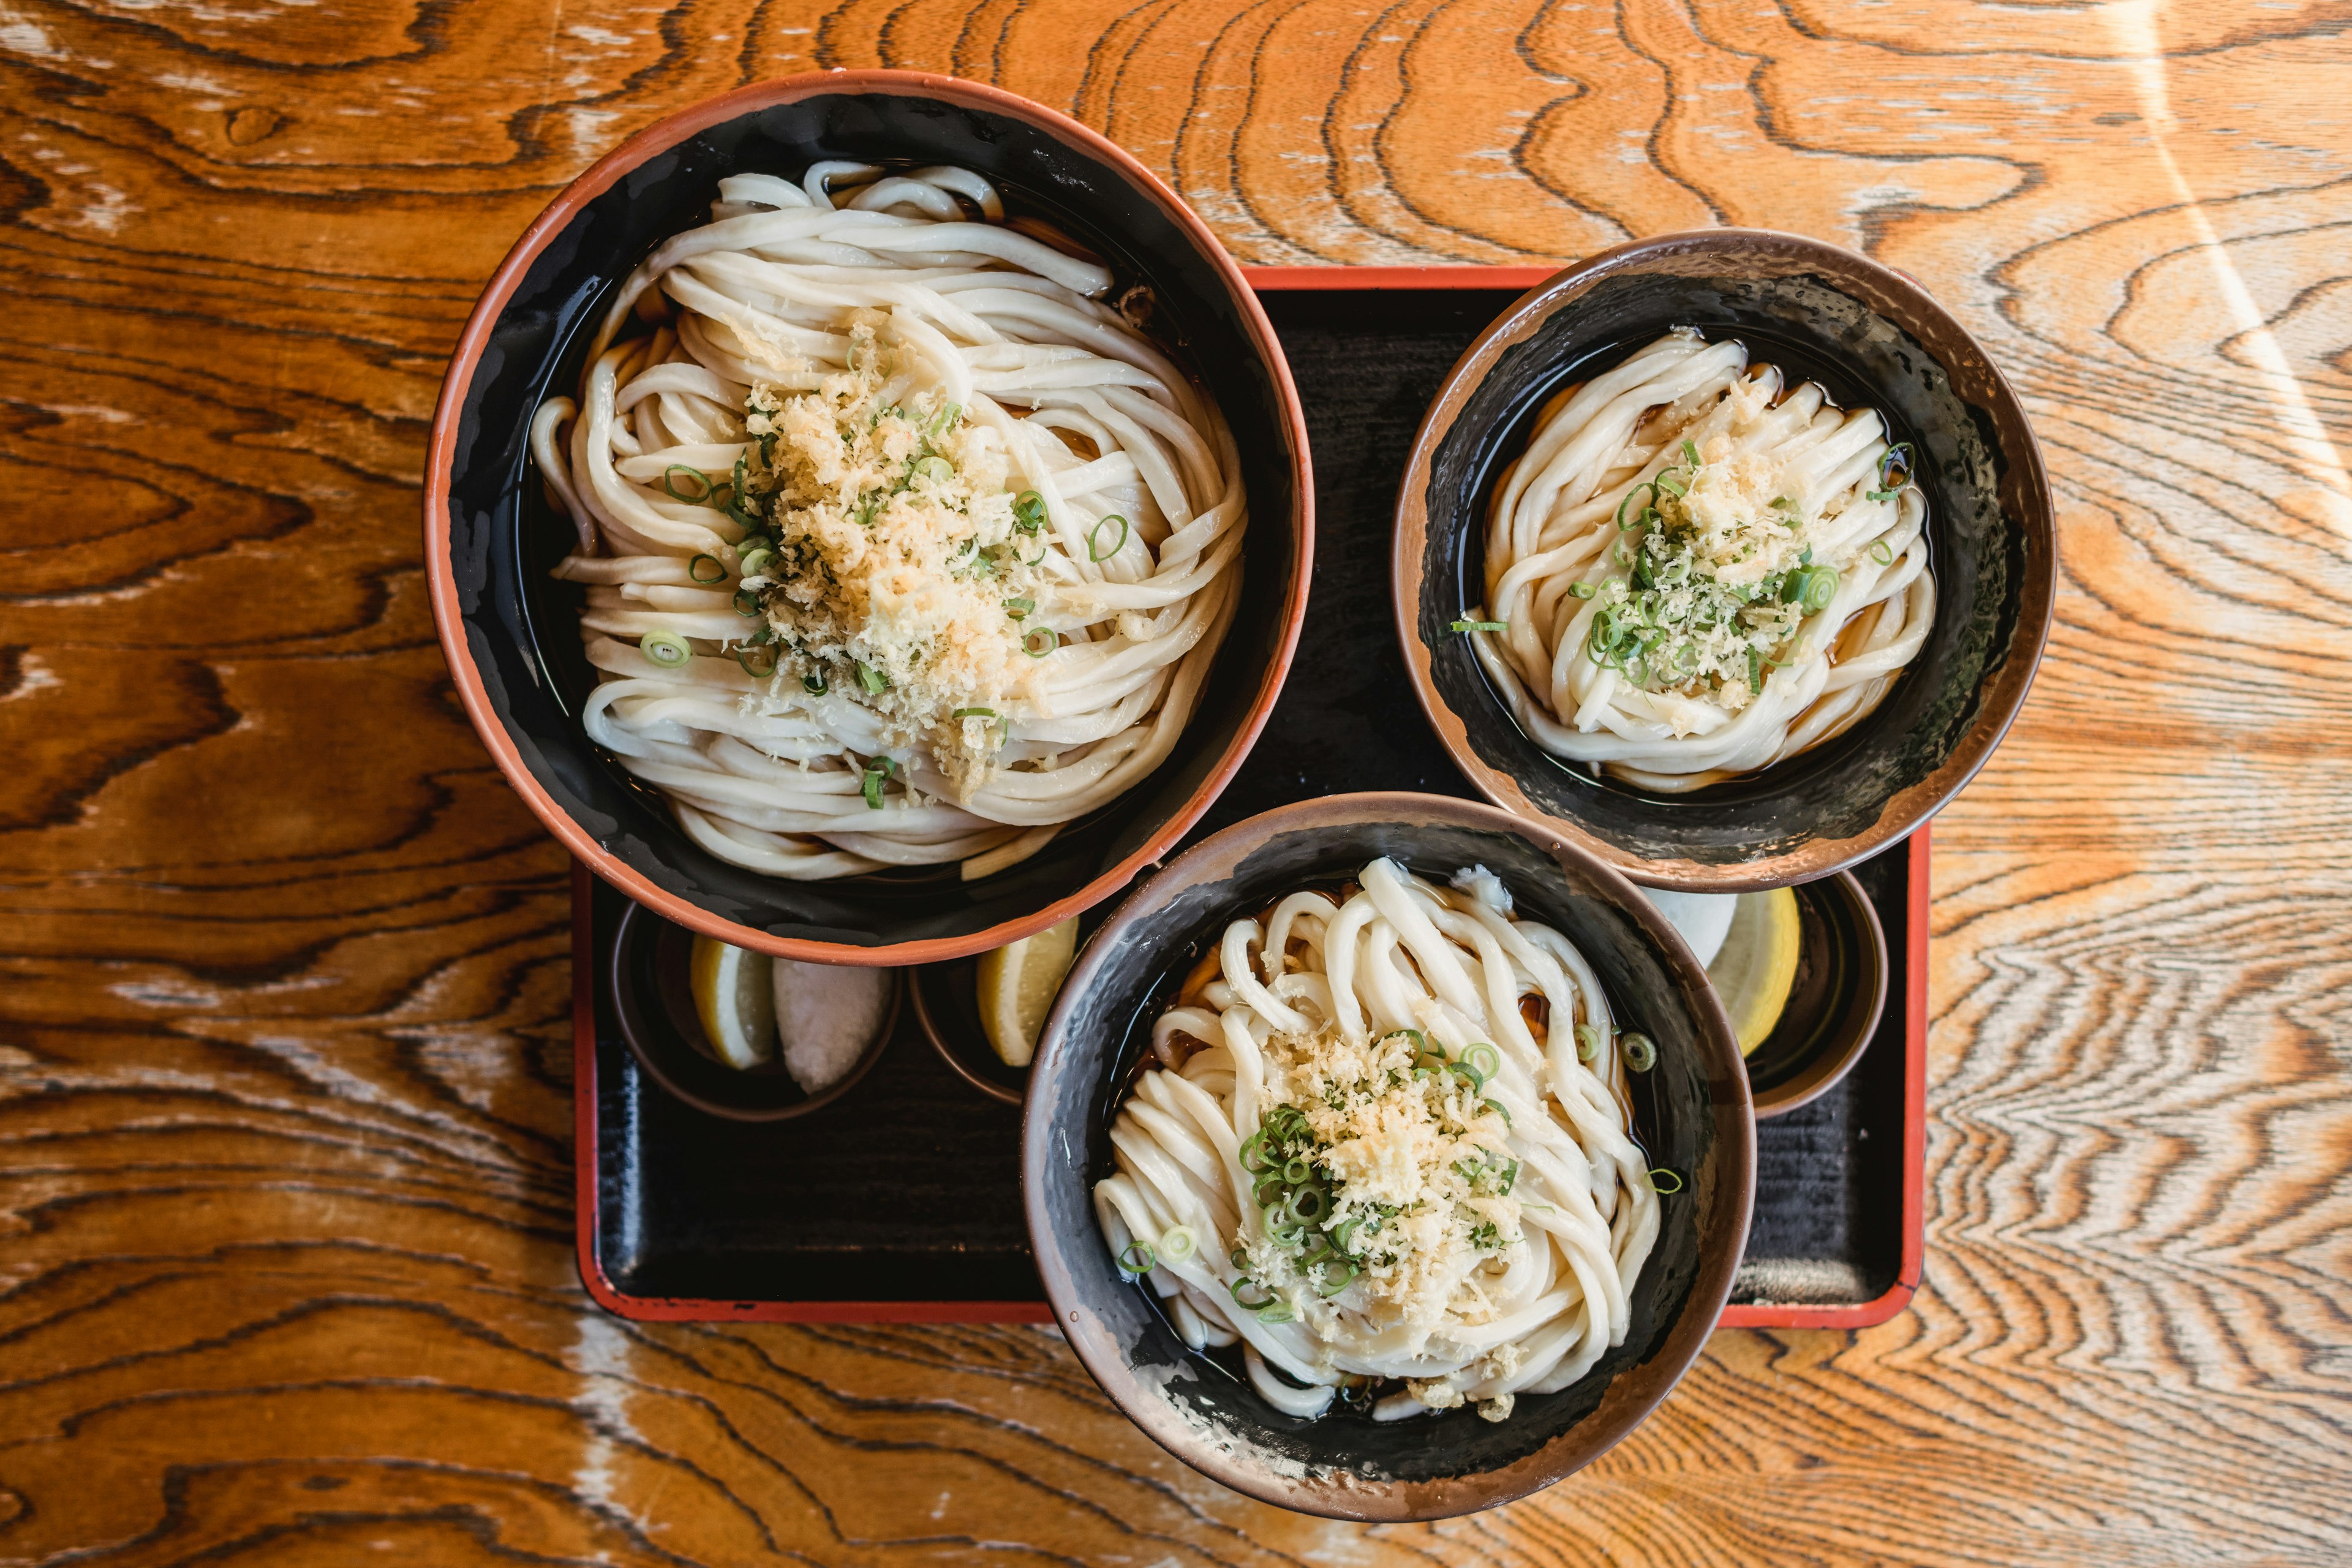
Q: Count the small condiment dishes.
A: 3